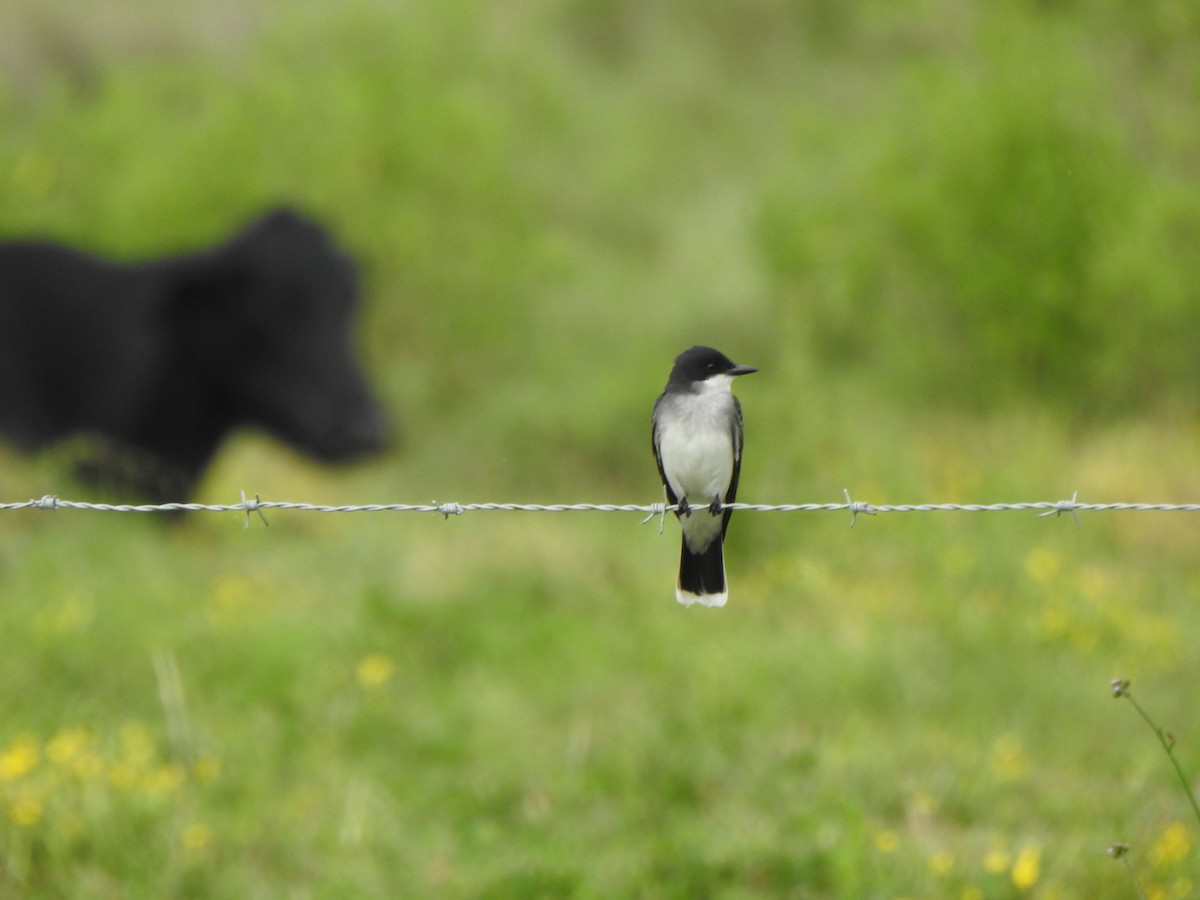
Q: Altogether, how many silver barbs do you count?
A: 6